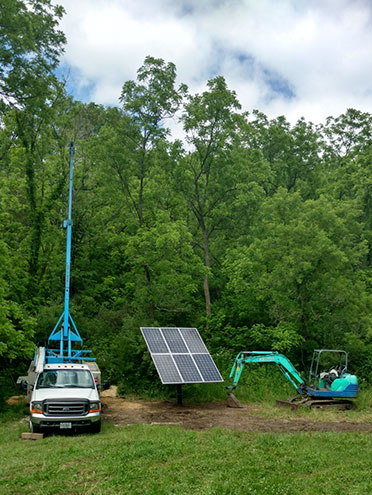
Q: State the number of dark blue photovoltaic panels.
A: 6